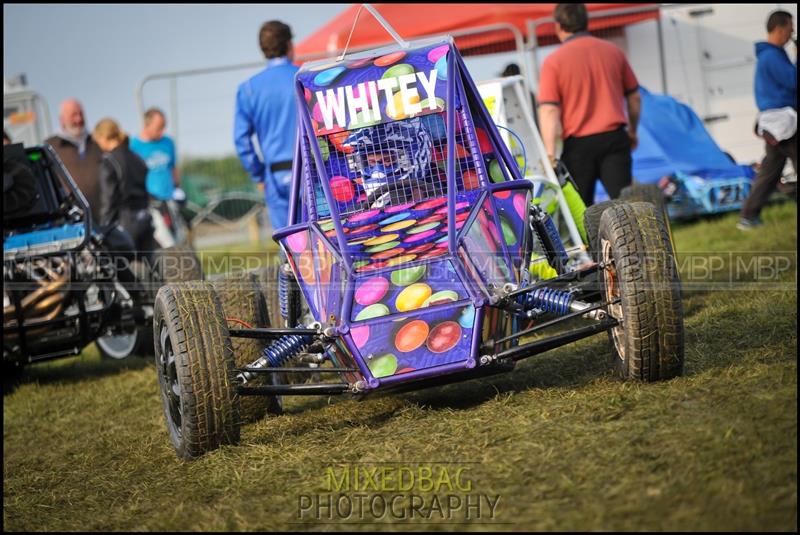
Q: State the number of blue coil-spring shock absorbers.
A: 4